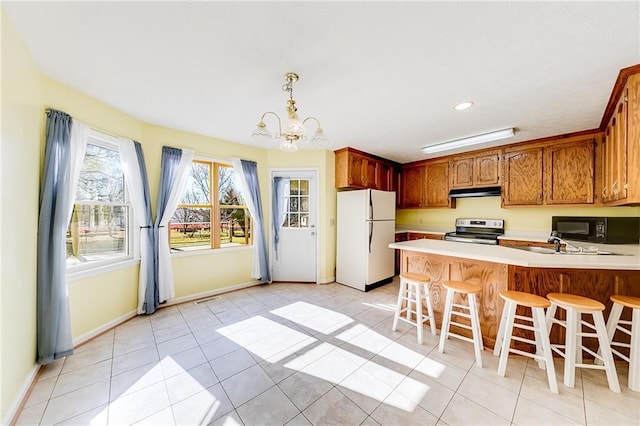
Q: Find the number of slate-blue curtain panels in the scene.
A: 5